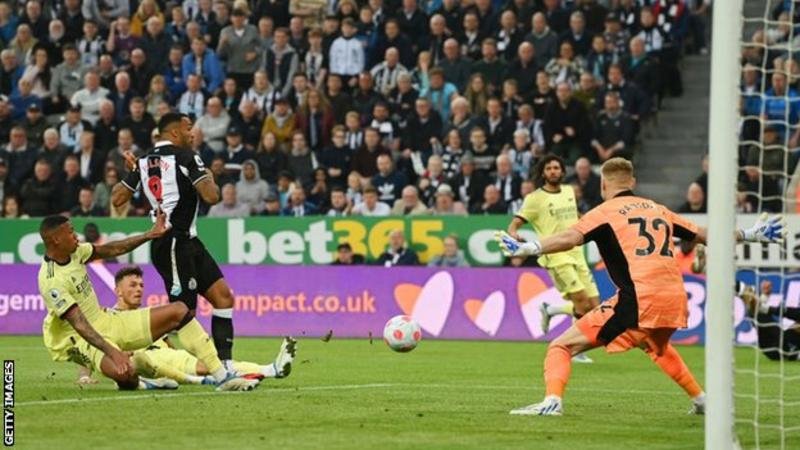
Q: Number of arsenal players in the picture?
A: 4